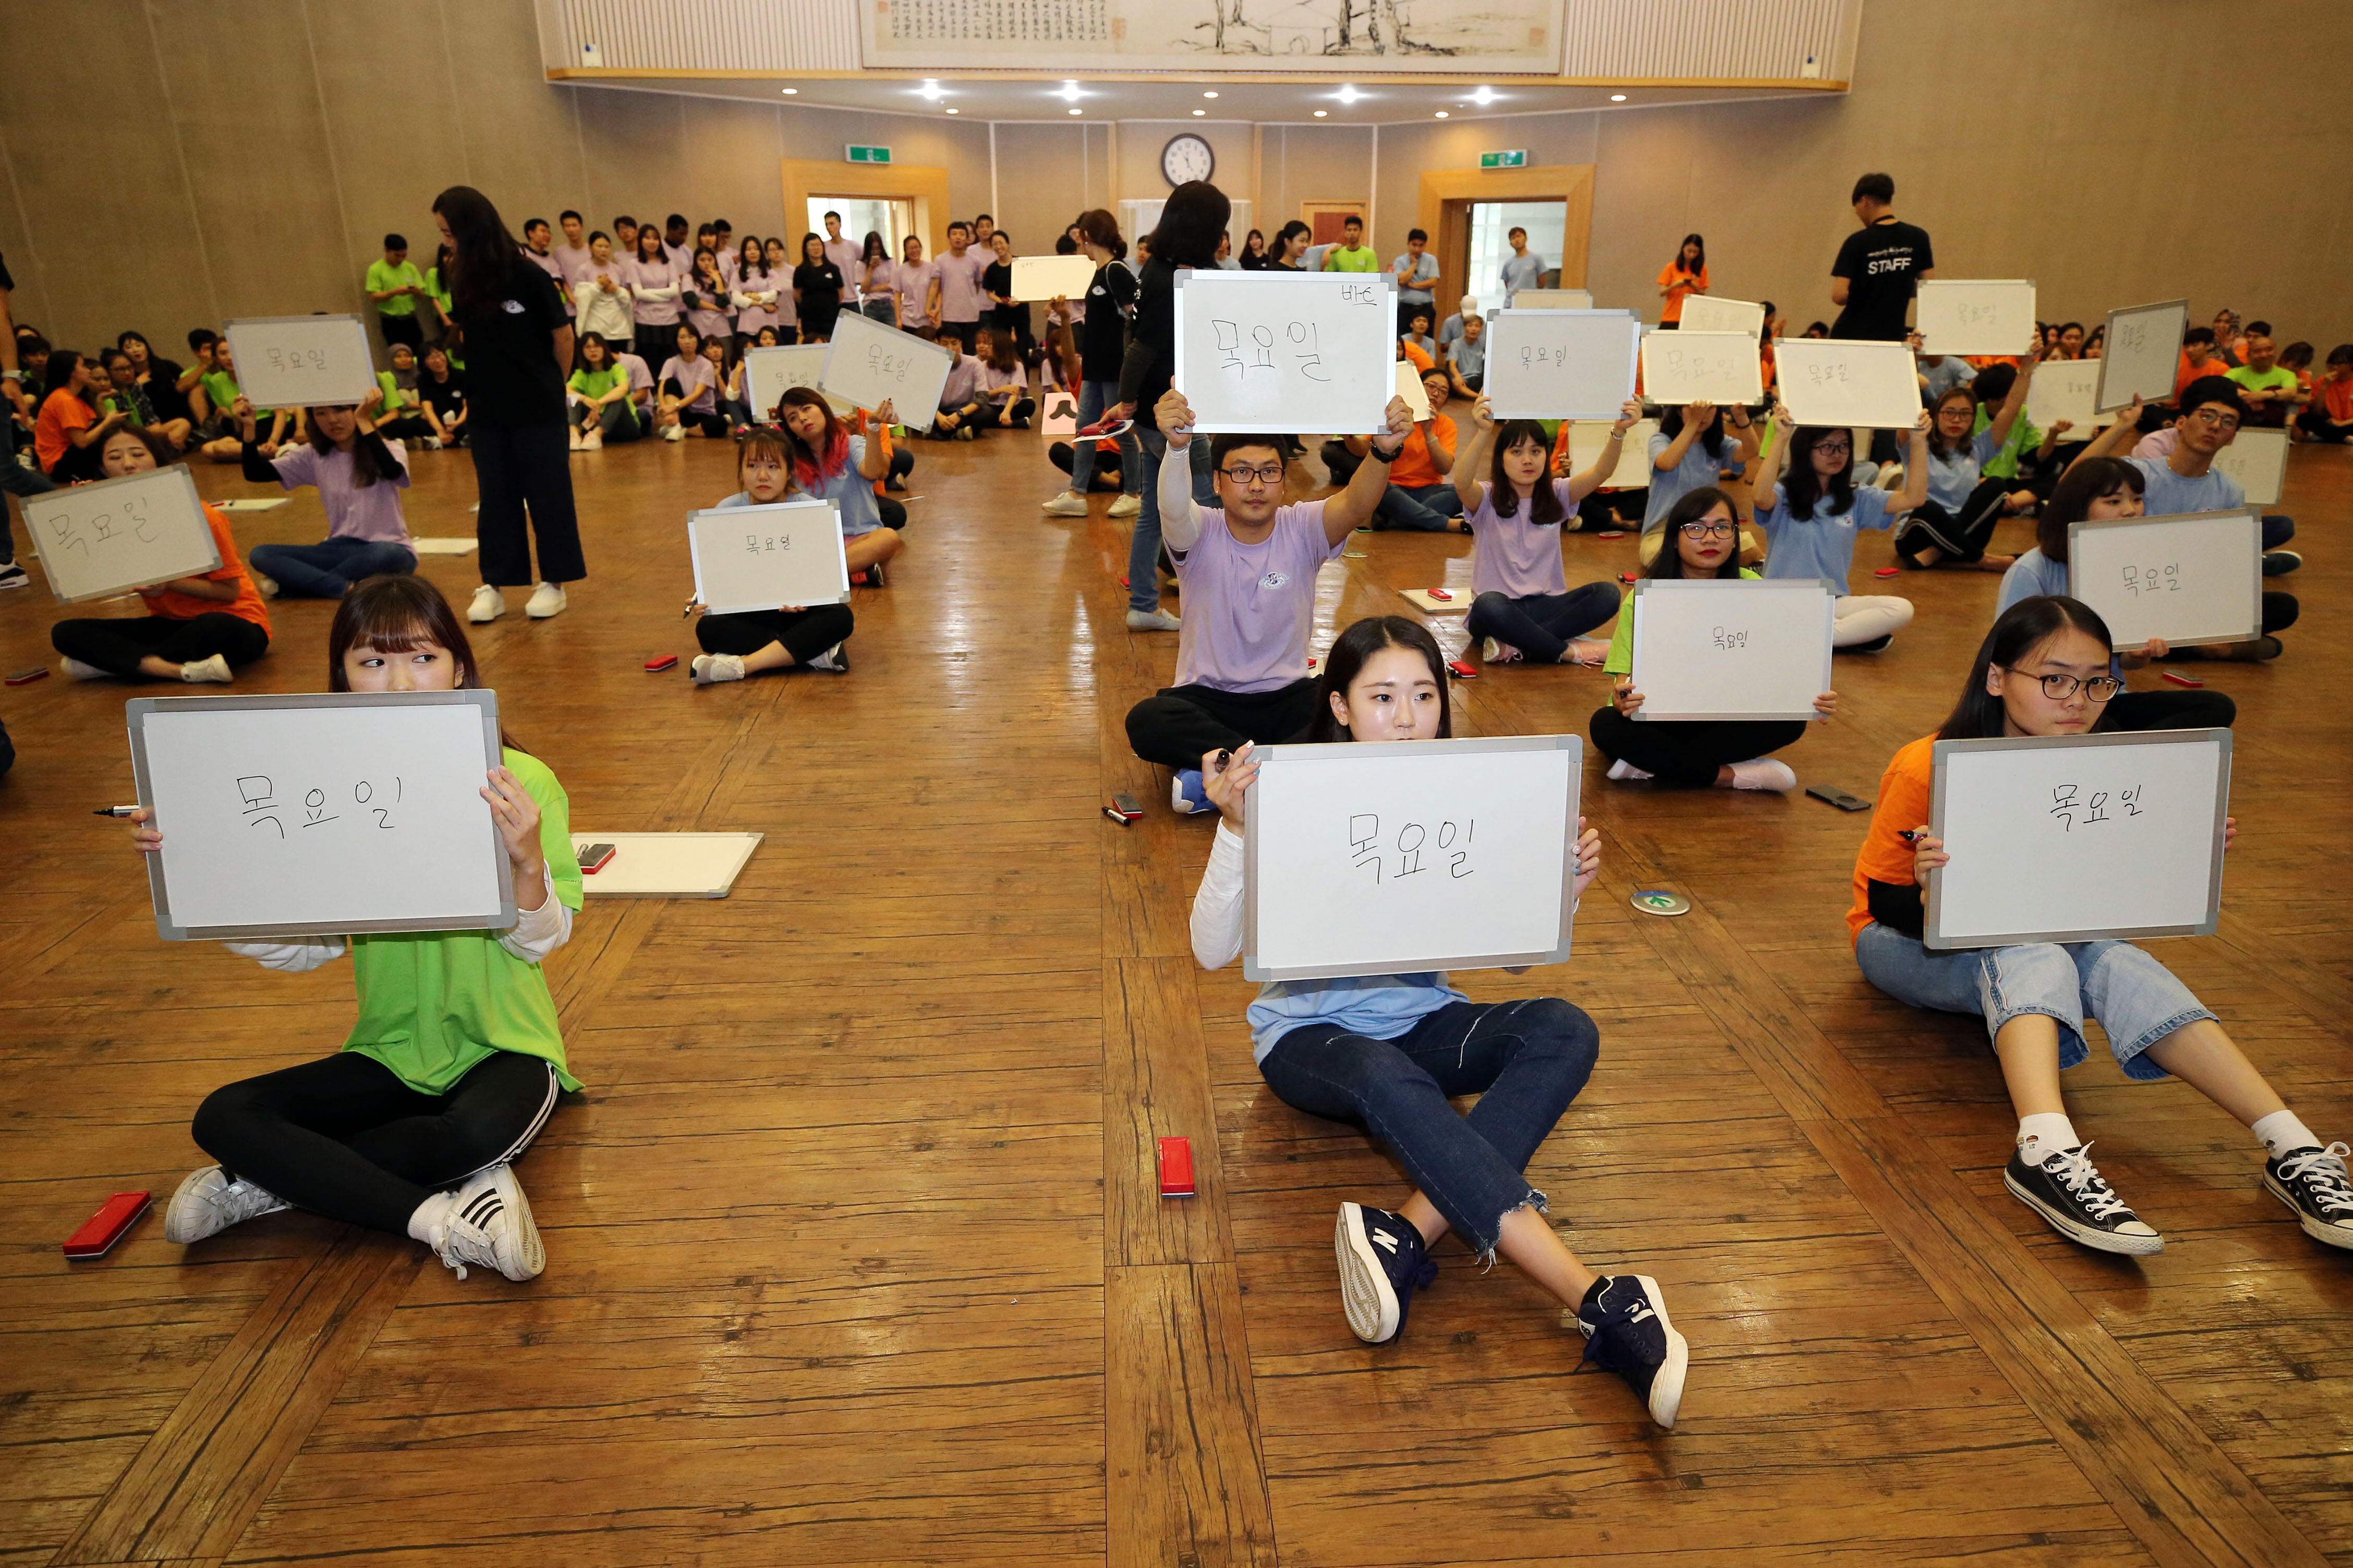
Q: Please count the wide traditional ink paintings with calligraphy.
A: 1